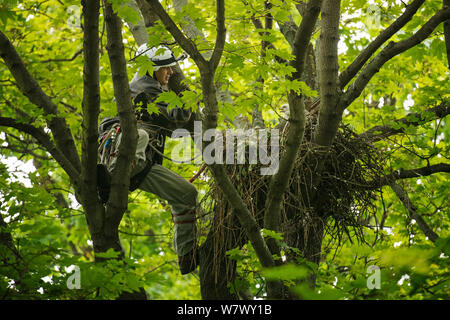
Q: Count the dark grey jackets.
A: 1